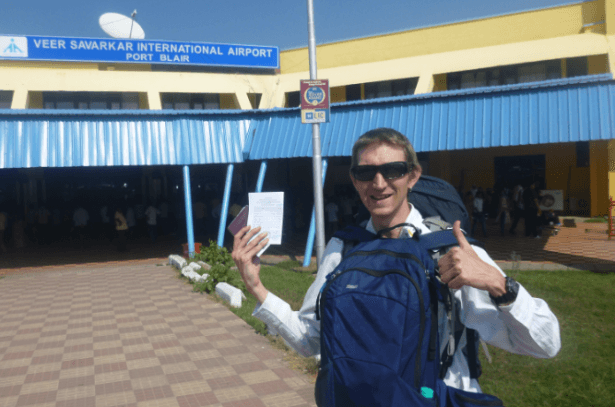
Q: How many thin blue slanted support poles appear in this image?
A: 4